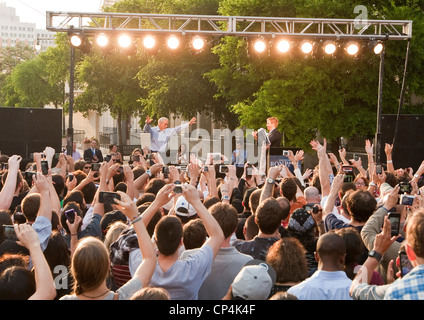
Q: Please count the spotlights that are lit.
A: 12